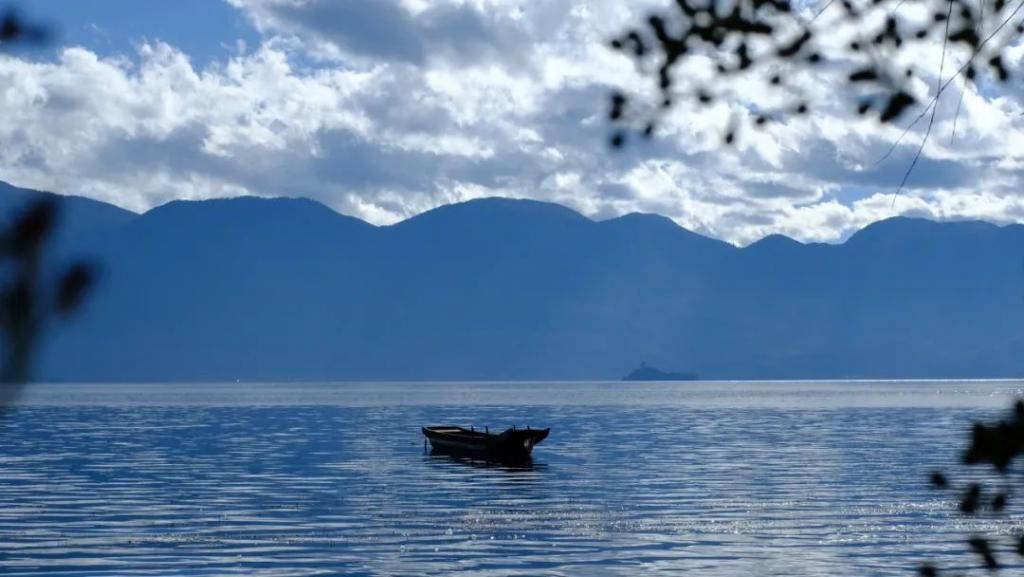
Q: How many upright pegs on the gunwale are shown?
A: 4